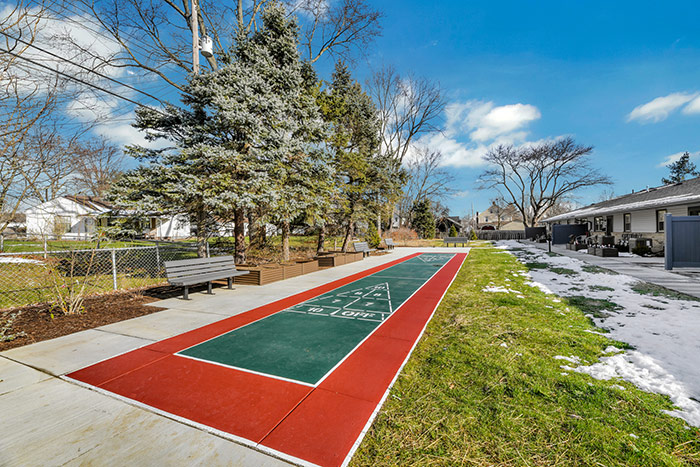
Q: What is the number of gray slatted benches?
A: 4